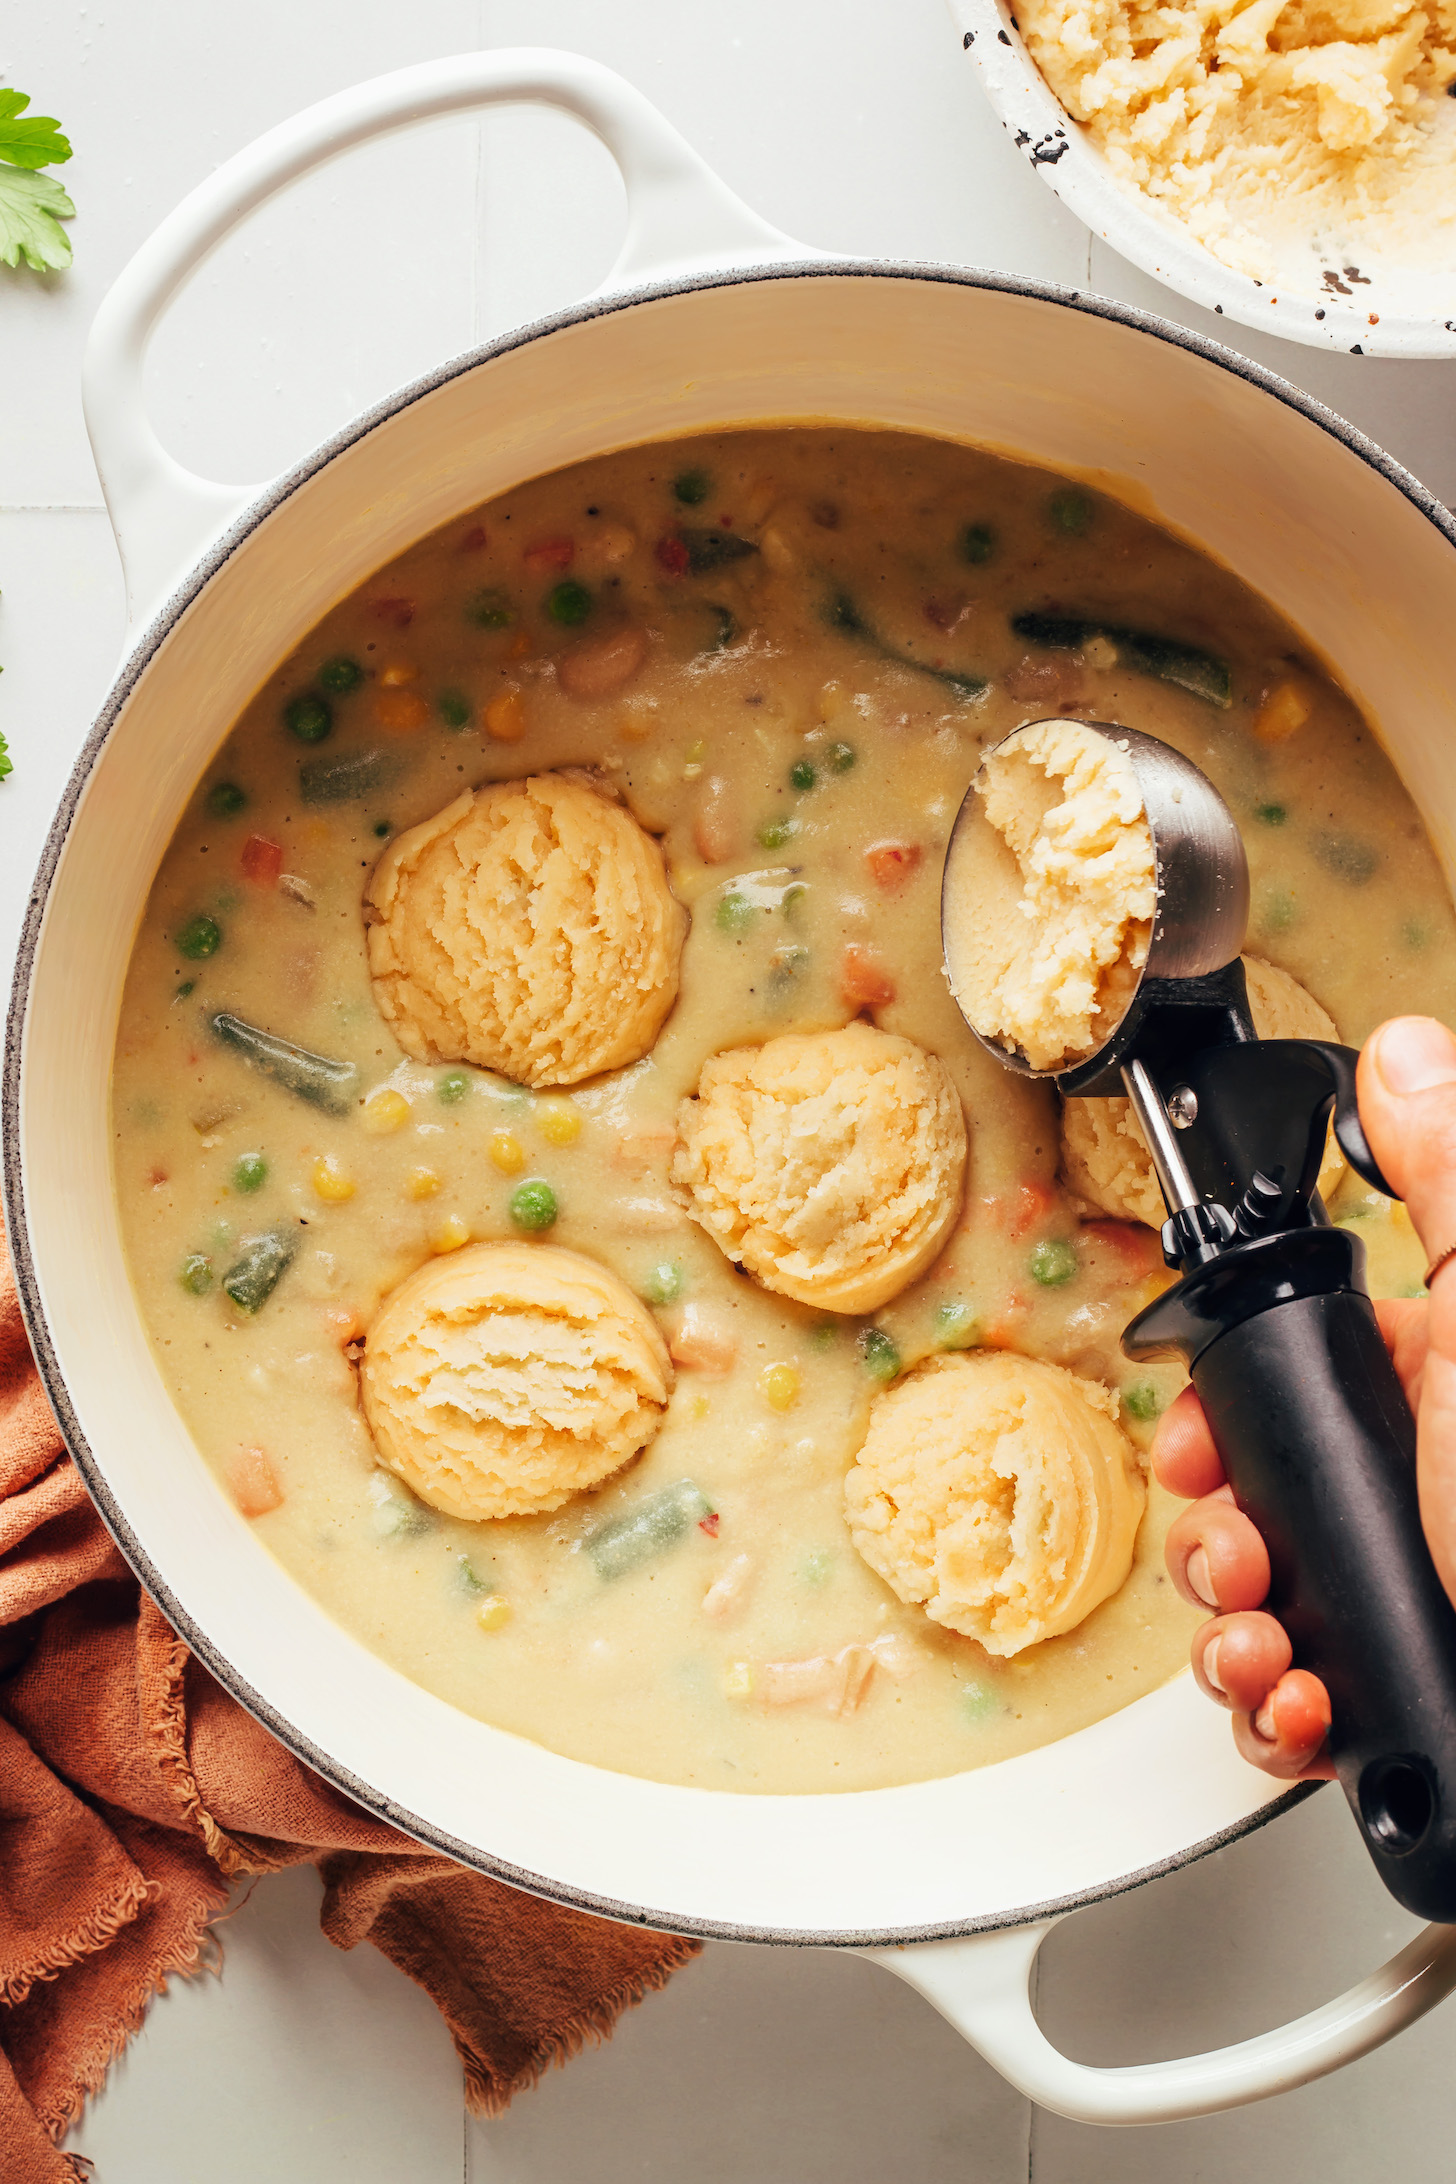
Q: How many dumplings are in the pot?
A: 5